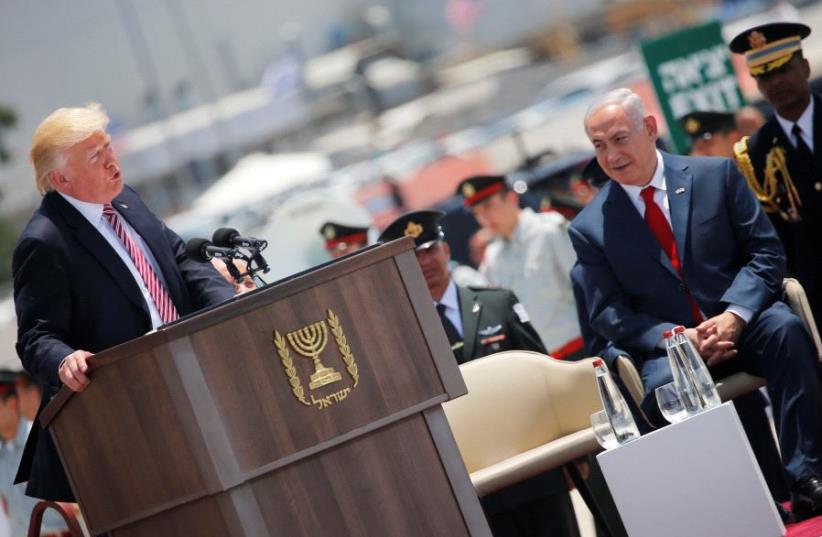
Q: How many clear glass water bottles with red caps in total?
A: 3